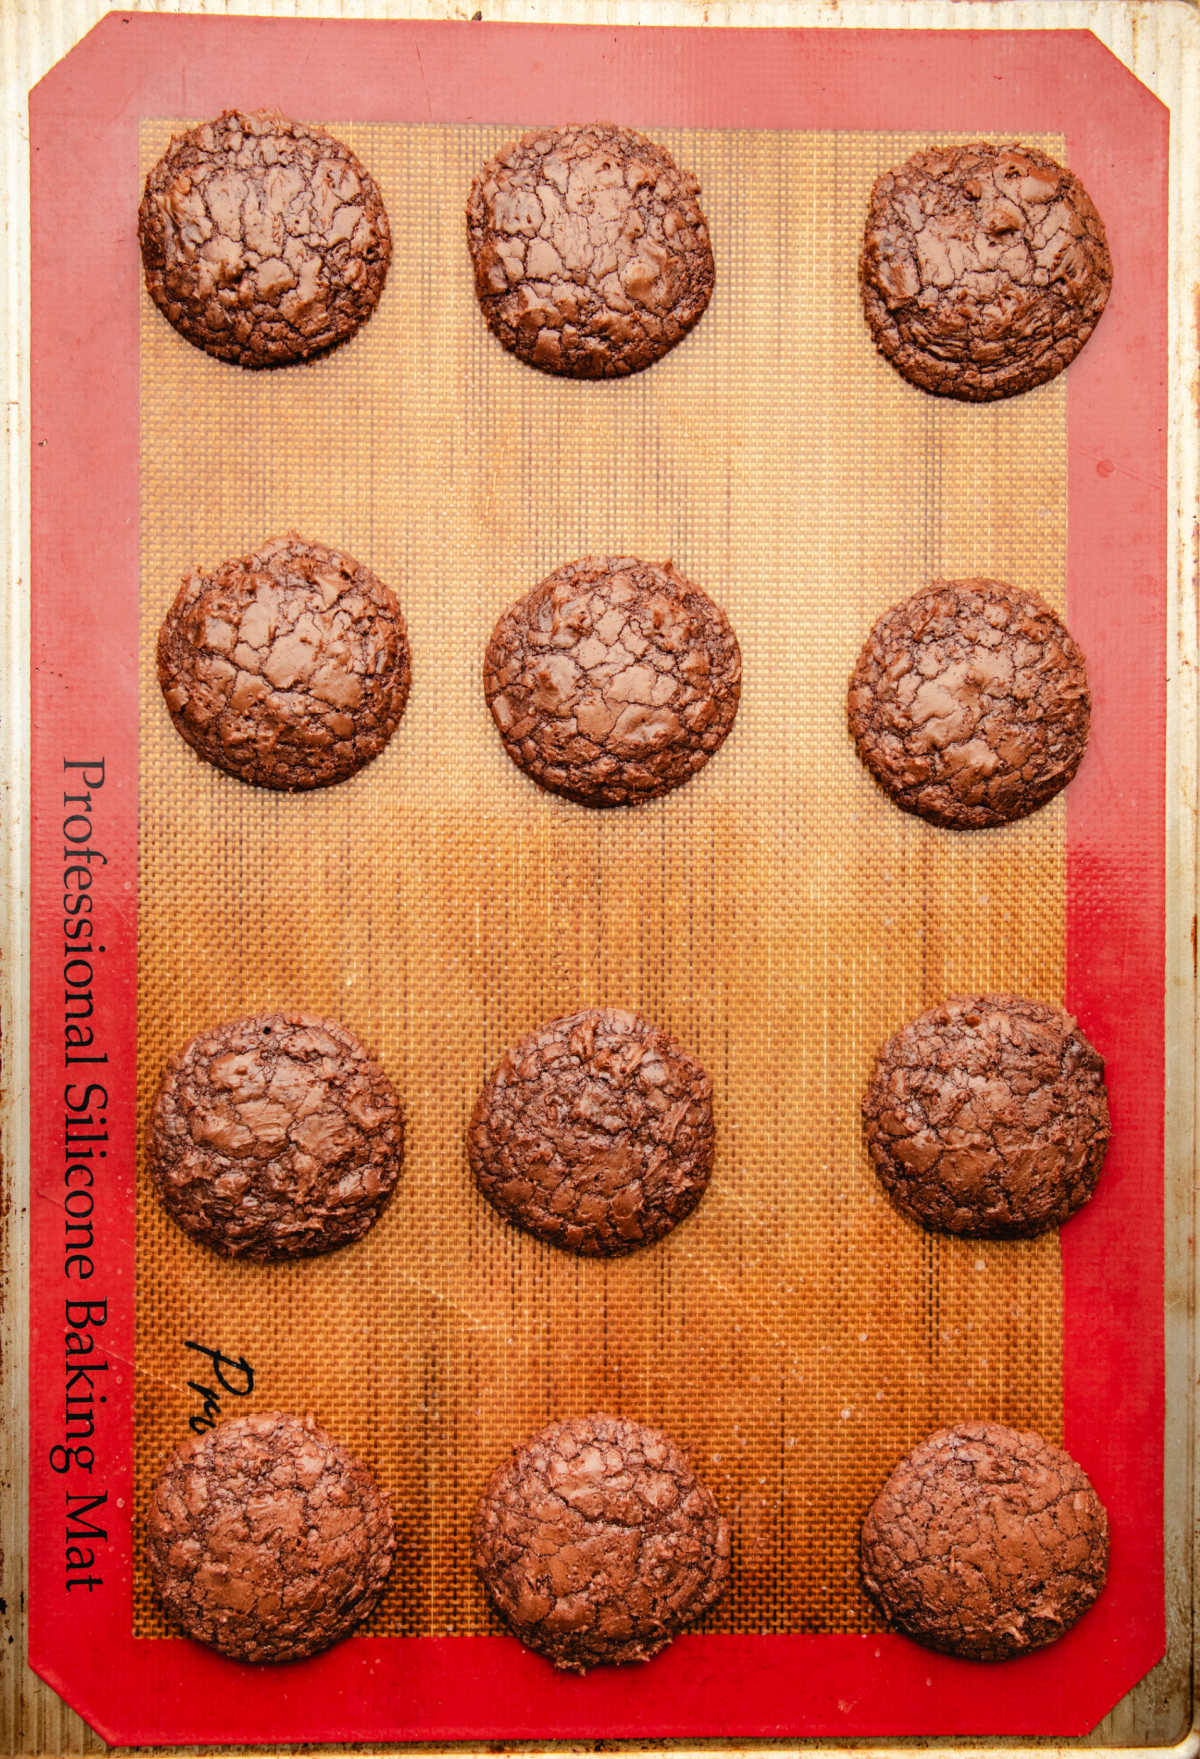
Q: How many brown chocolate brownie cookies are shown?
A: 12